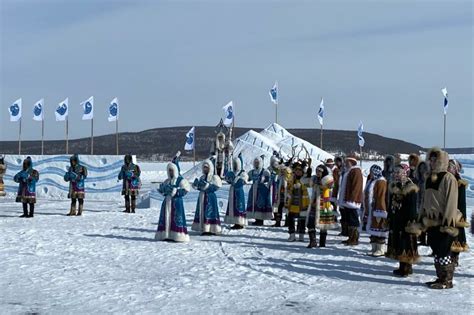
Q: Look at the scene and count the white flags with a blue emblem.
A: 11